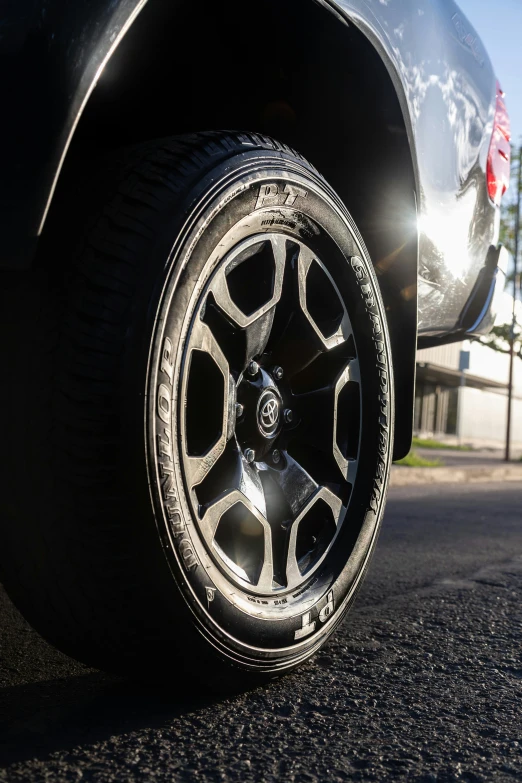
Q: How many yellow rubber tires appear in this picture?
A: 0